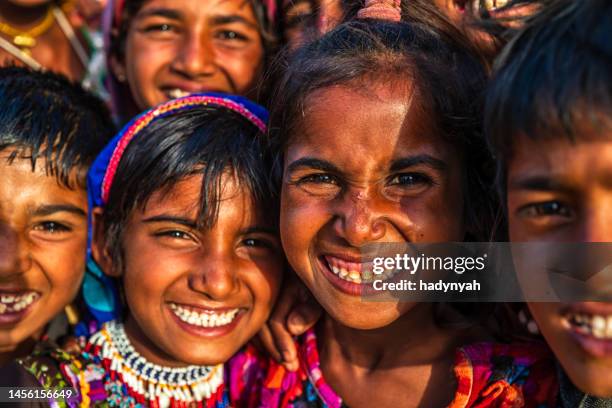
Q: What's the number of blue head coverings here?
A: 1